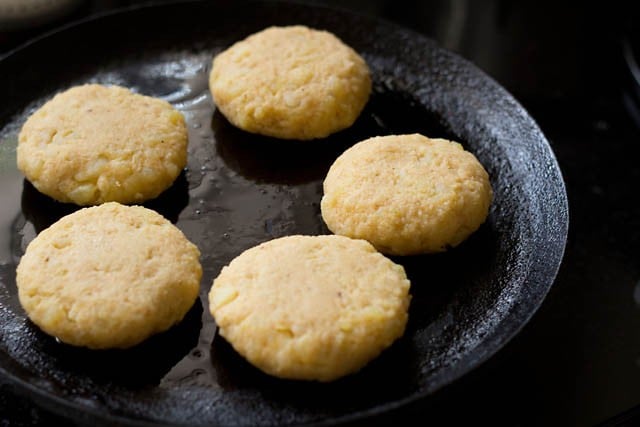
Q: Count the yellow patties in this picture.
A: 5